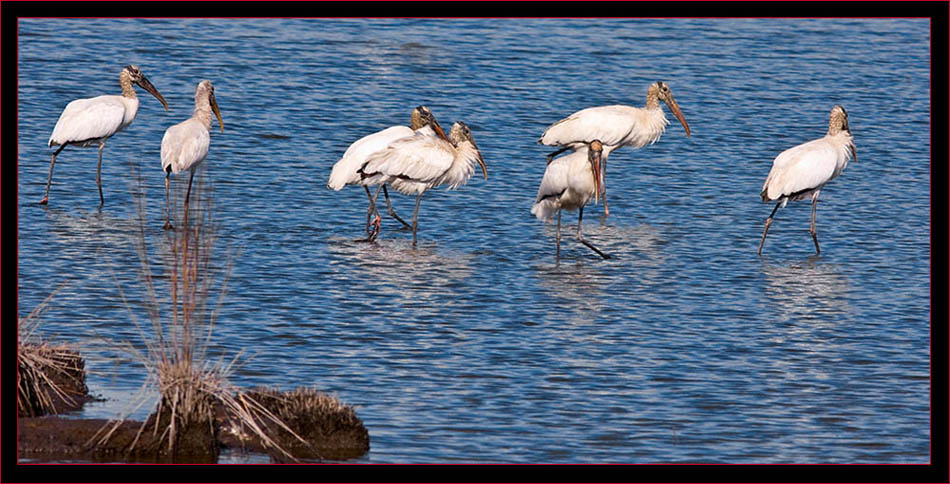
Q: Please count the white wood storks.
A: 7